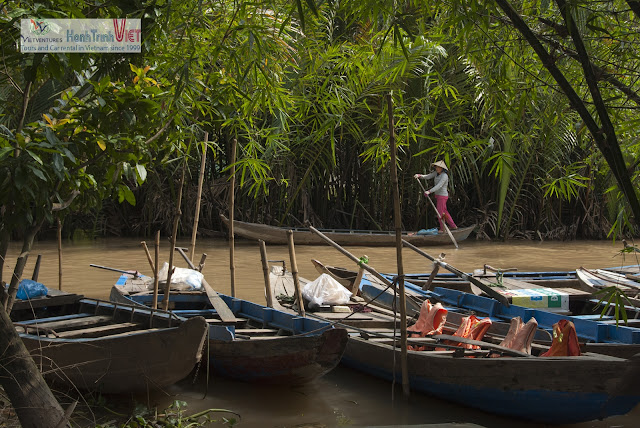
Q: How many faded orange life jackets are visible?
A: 4